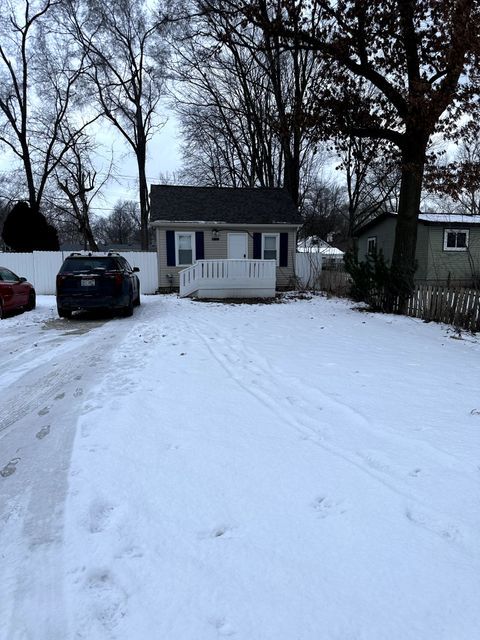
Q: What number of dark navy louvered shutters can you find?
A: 4